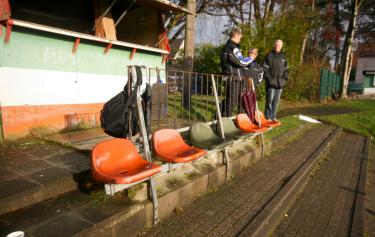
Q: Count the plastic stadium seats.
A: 6